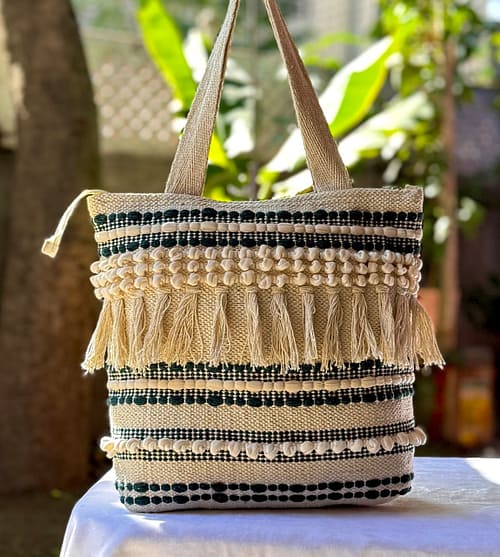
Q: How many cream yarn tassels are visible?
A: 14